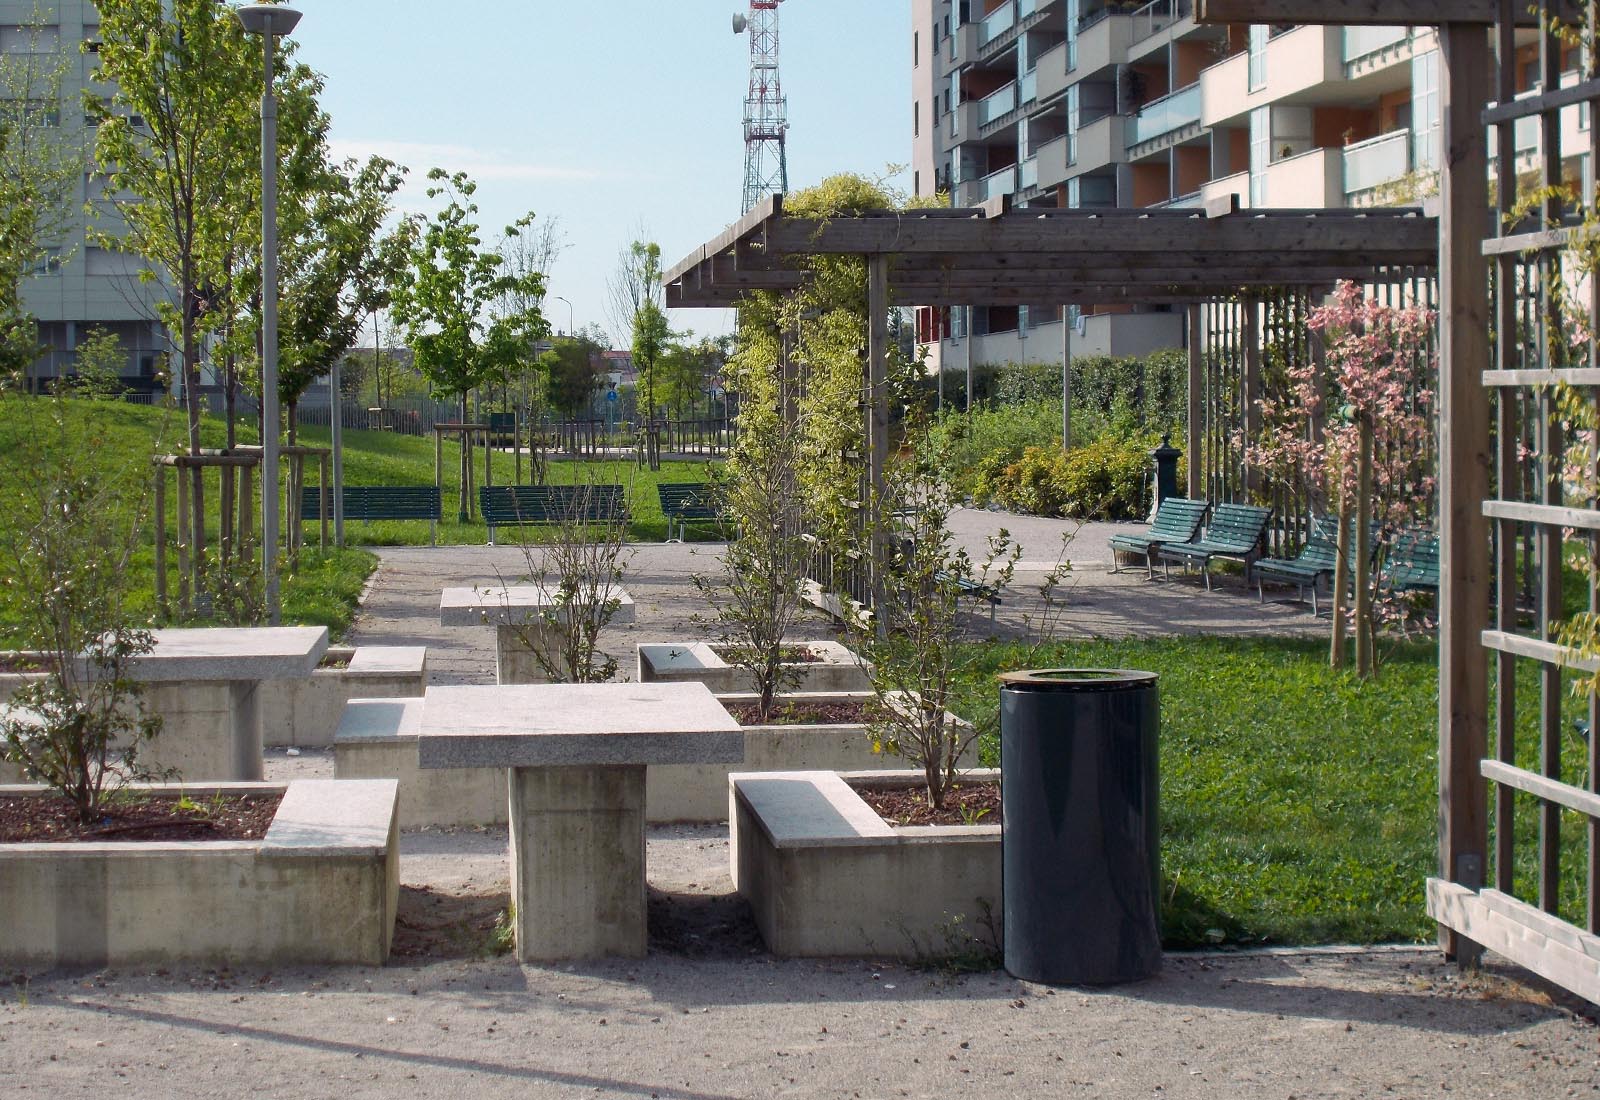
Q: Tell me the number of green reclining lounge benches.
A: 4